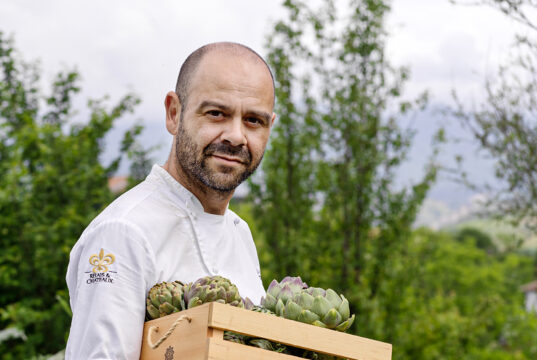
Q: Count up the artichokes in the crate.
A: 4